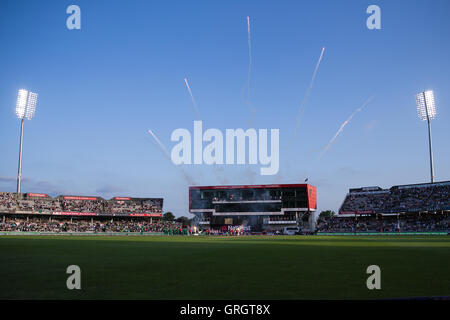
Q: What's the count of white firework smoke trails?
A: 5